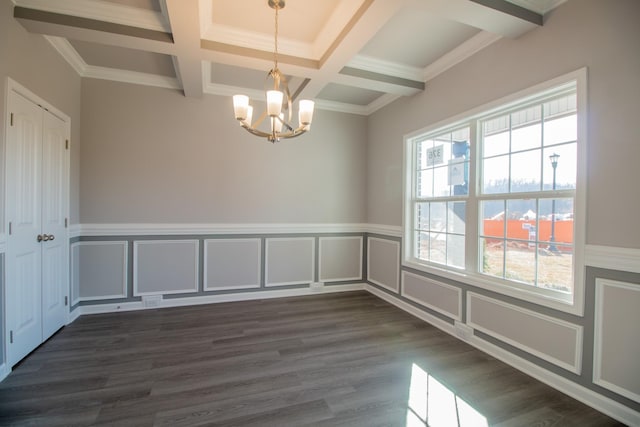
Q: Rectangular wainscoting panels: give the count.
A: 9